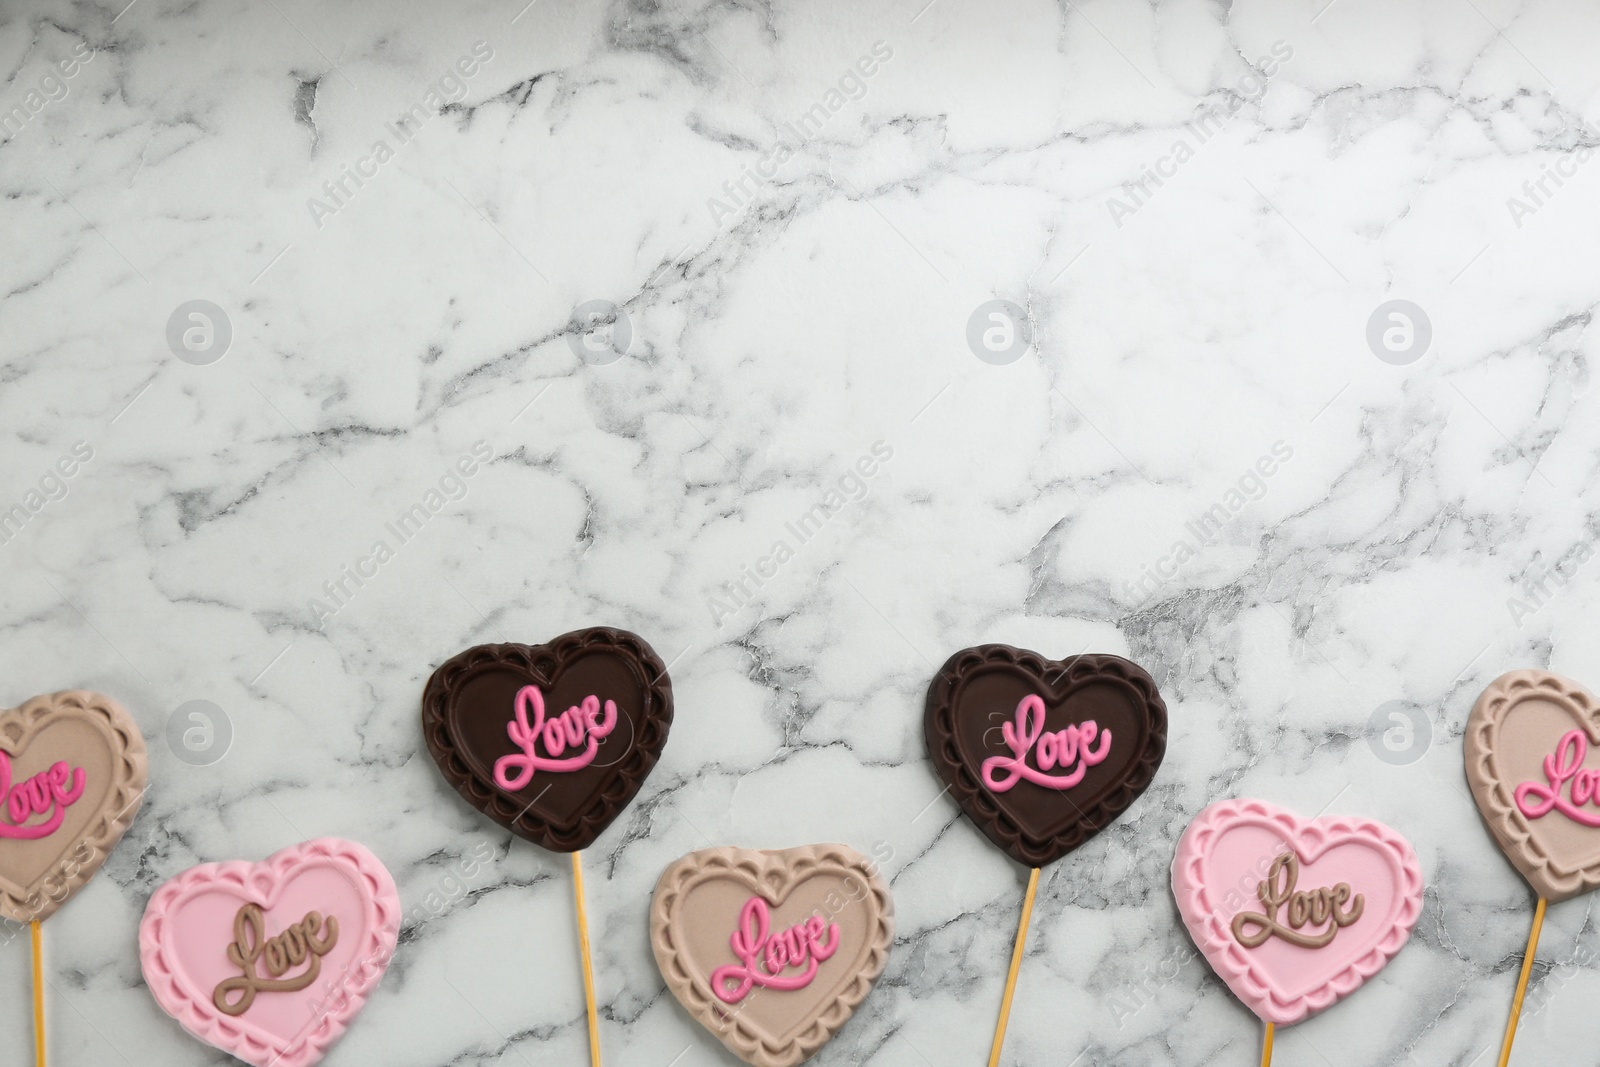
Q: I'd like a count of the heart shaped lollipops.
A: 7